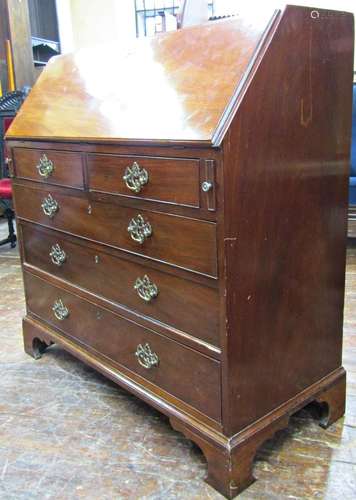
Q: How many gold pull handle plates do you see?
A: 8